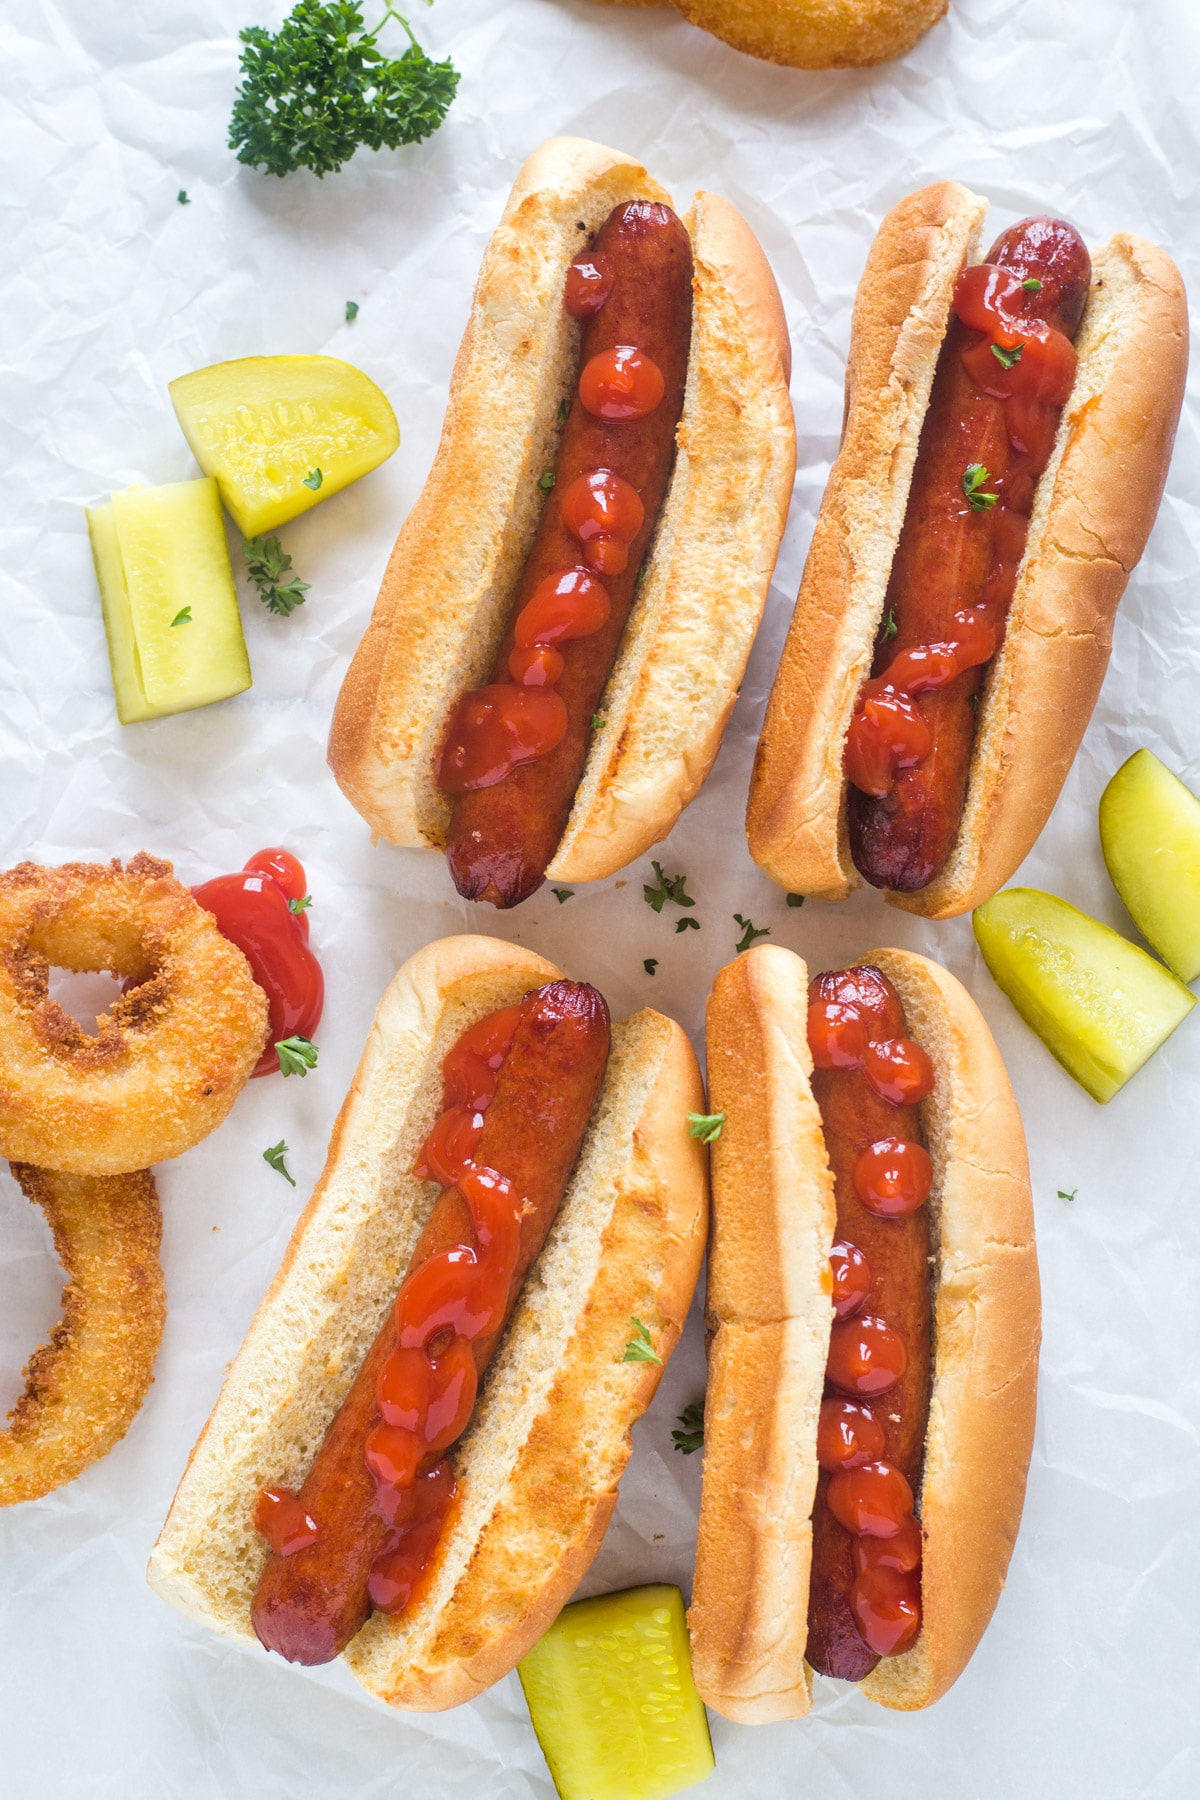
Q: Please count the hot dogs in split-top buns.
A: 4